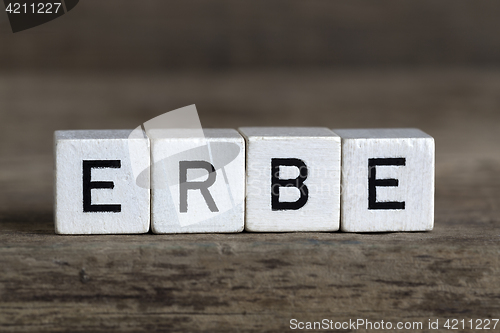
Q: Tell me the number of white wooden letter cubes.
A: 4